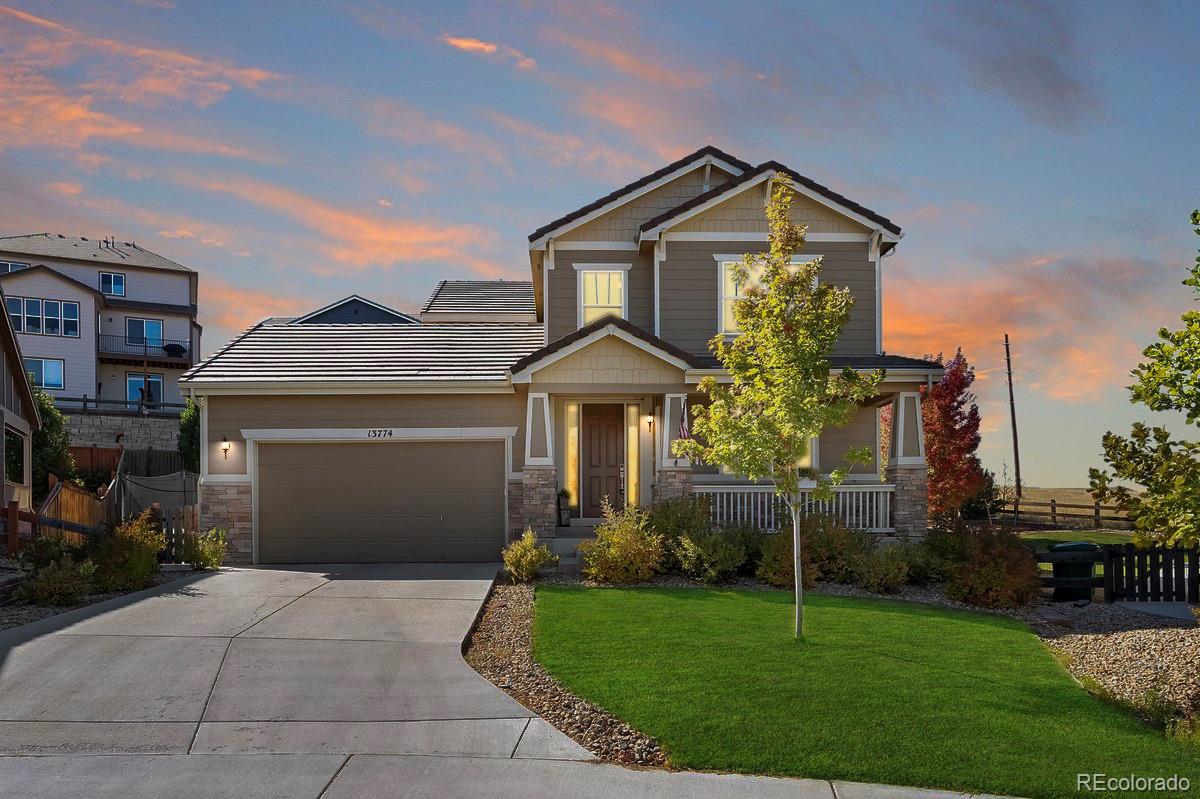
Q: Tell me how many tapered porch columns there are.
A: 3